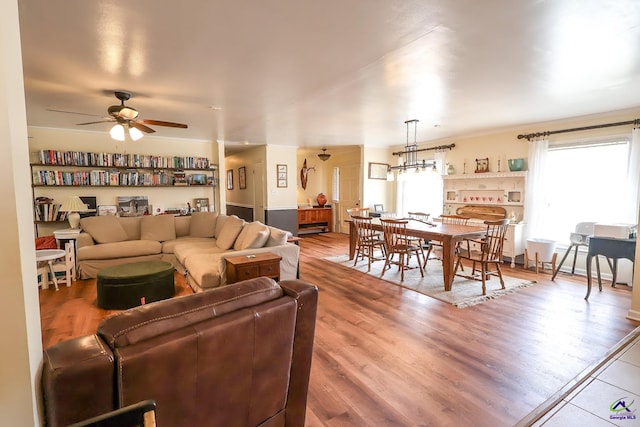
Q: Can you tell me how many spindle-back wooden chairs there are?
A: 6